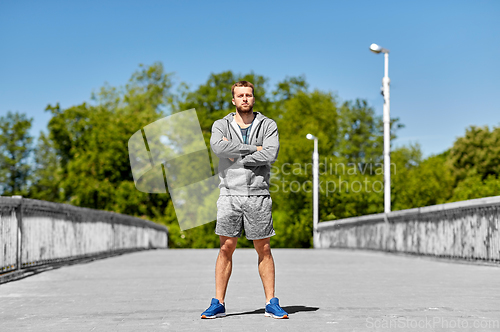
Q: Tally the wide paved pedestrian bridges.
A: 1